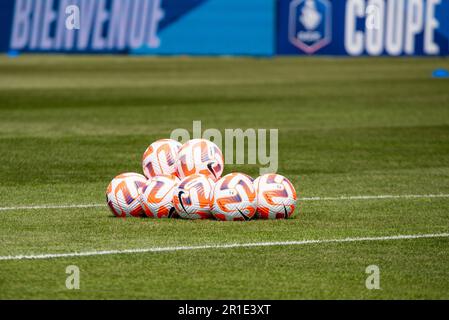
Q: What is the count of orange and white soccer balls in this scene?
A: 7